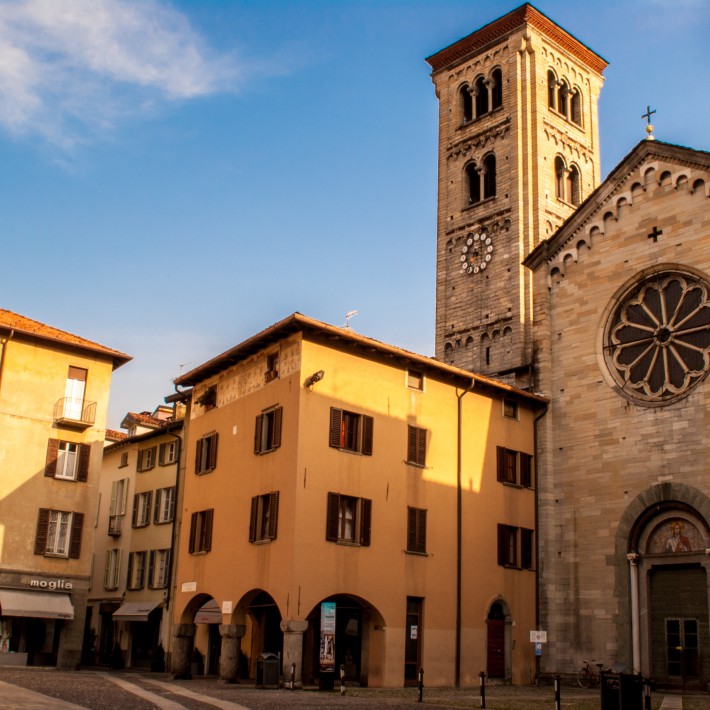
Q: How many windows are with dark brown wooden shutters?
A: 12